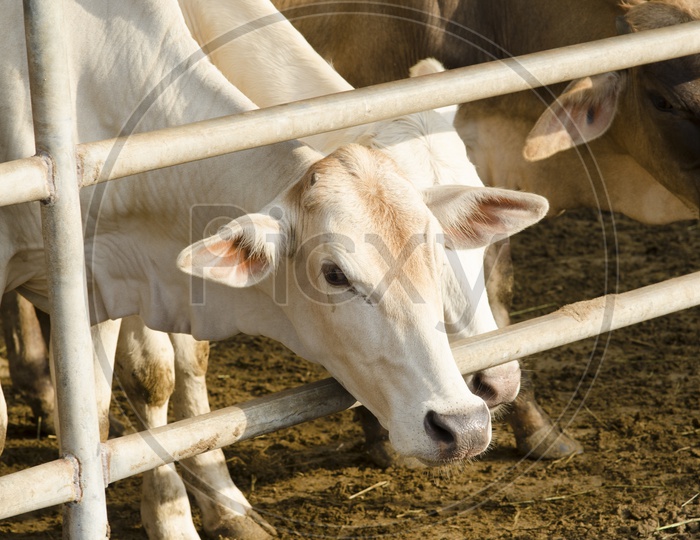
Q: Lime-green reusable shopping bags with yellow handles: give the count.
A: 0